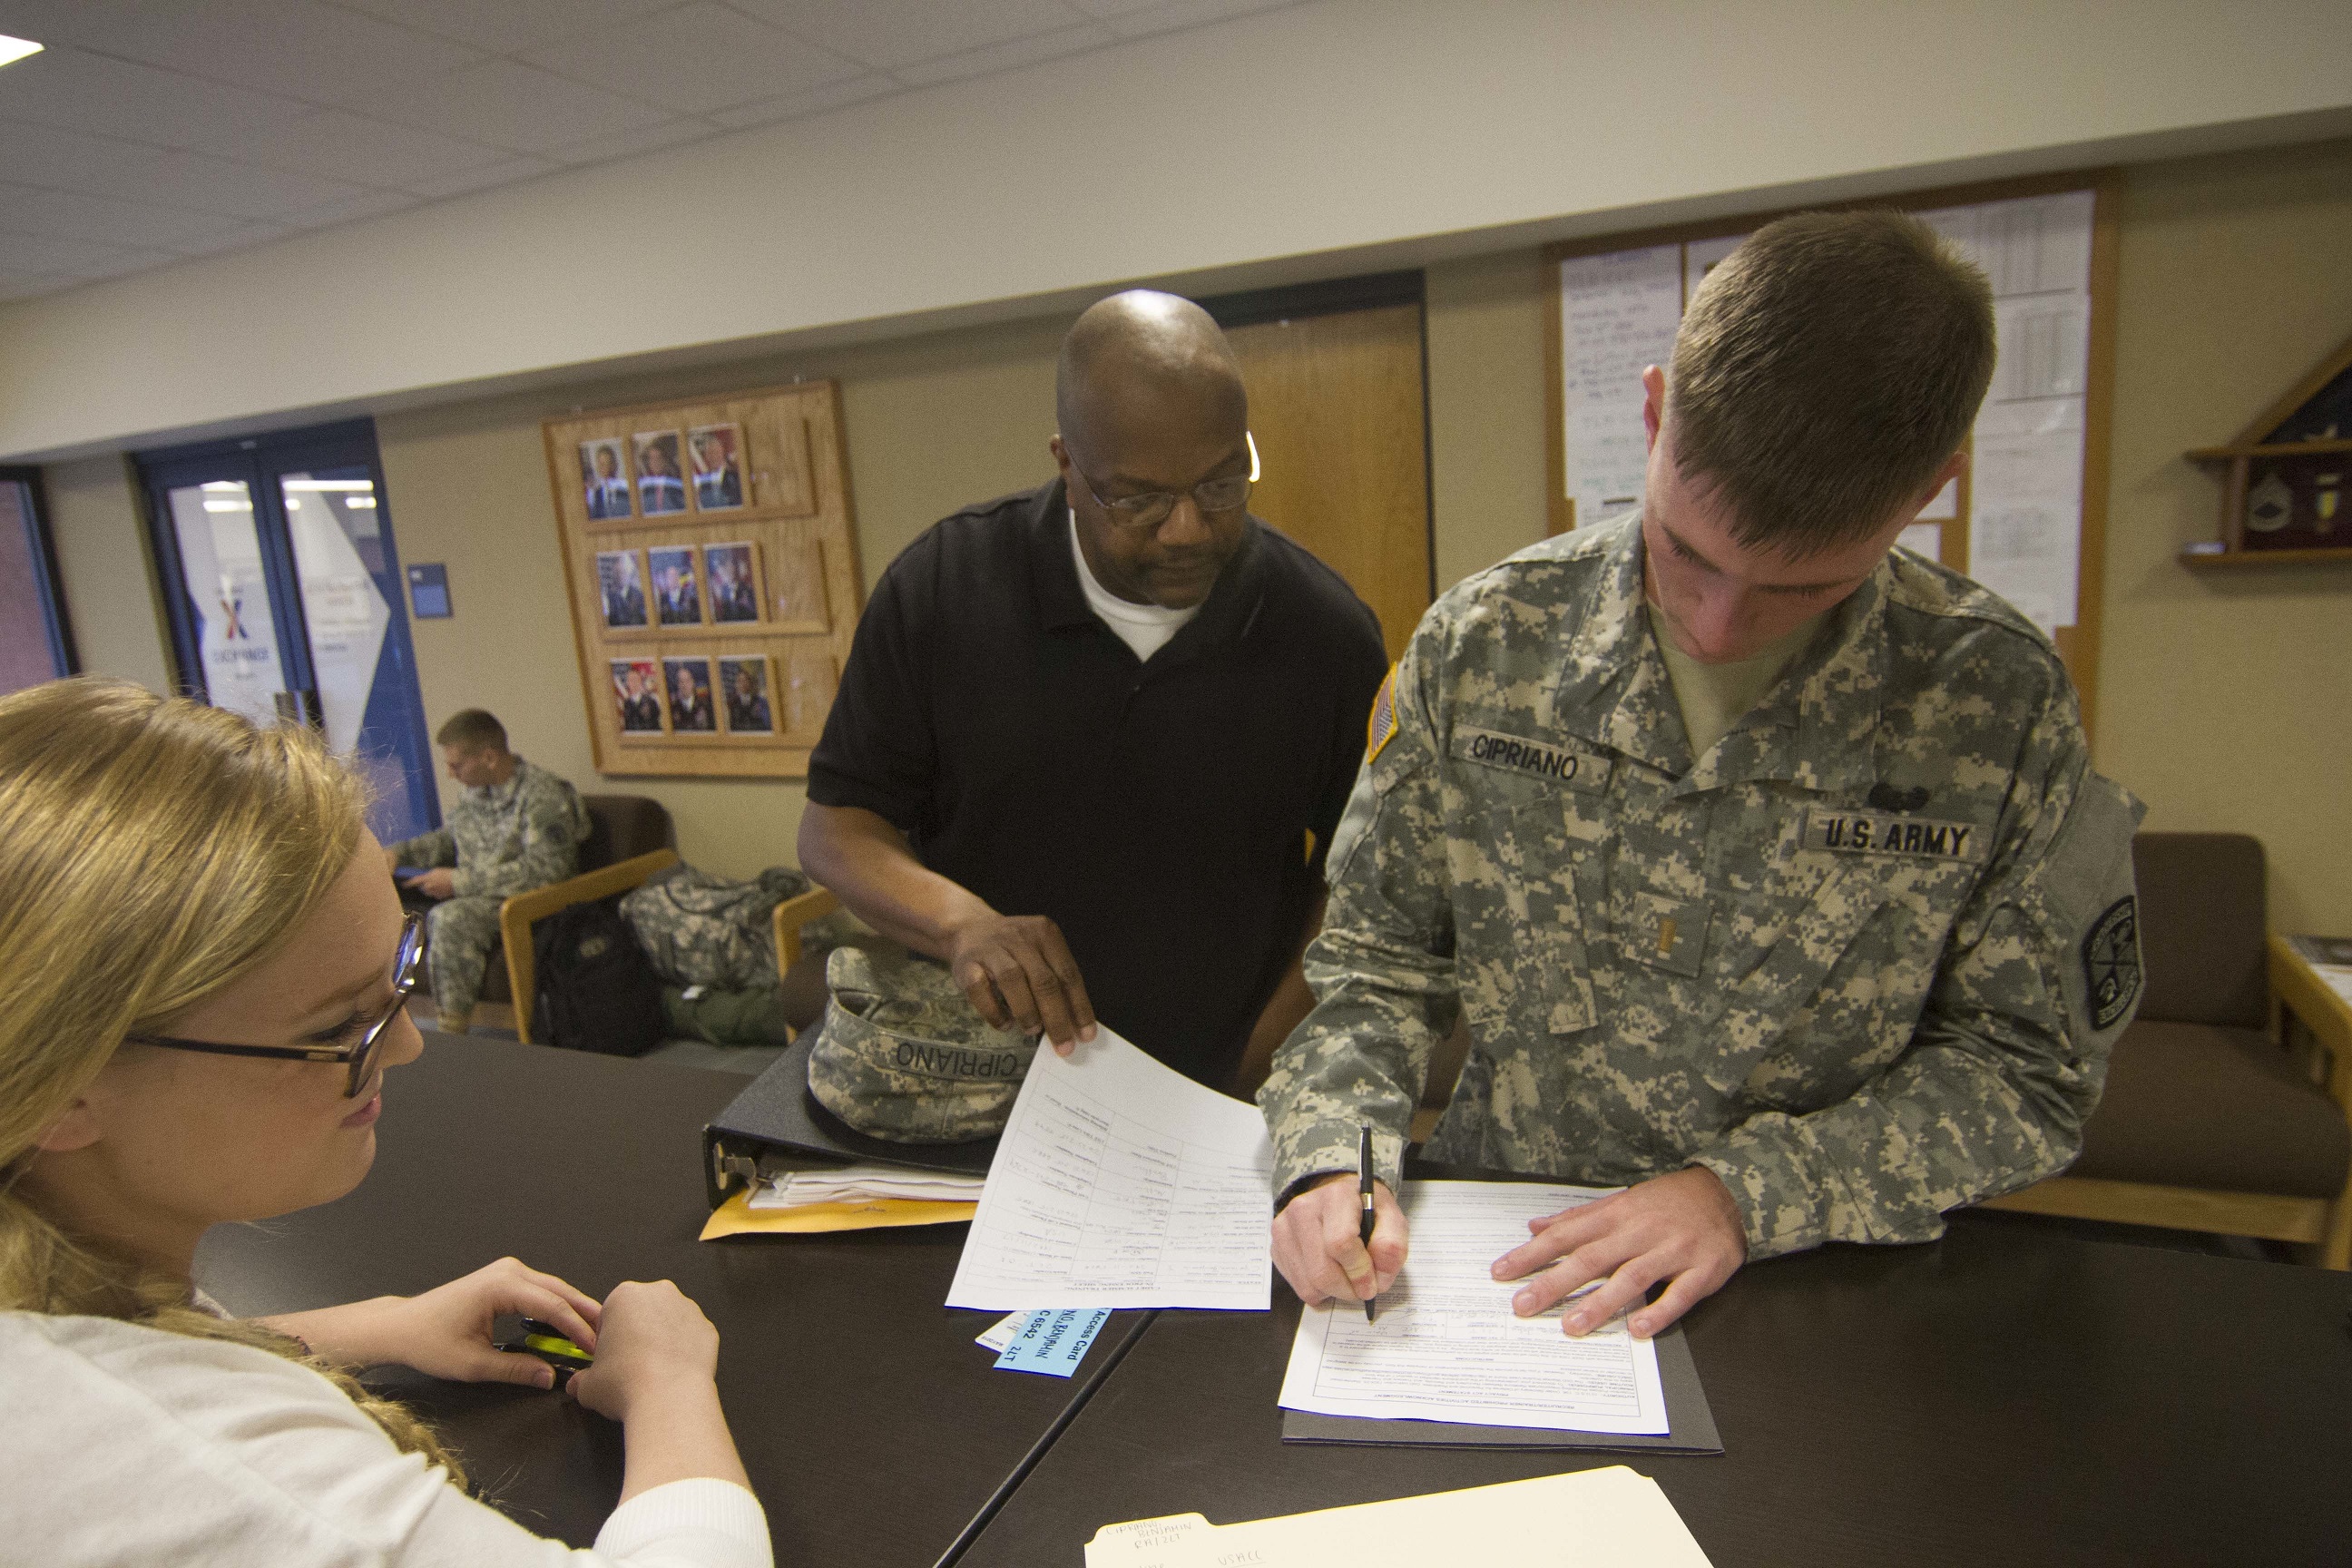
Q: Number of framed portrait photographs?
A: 9